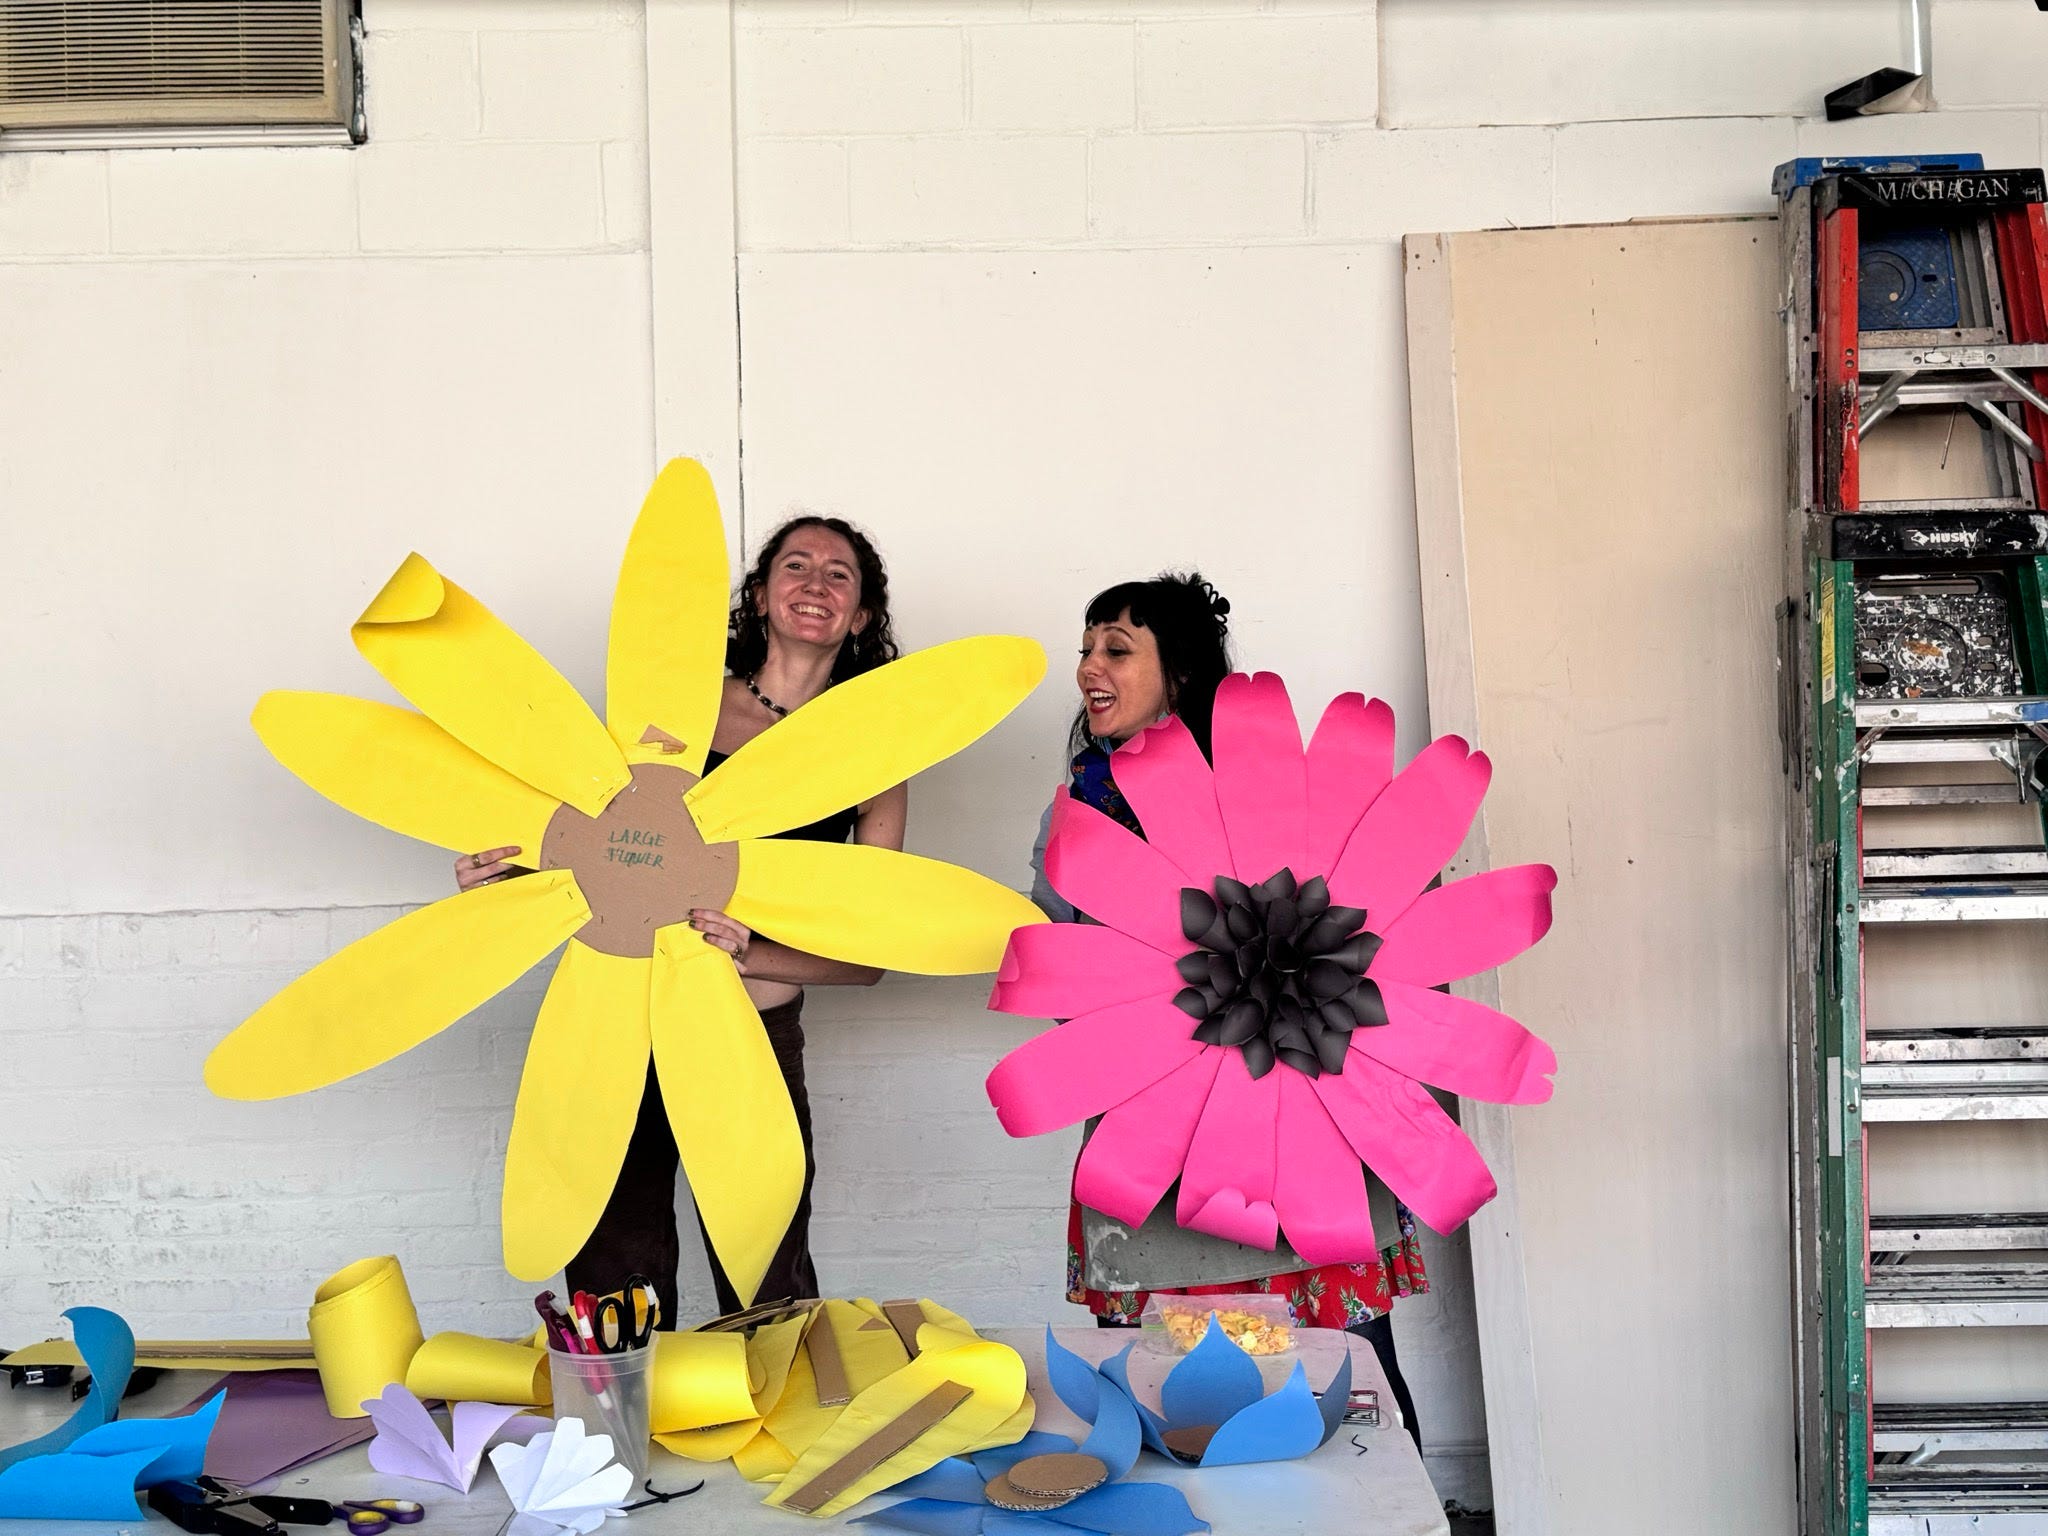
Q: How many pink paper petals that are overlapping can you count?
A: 13